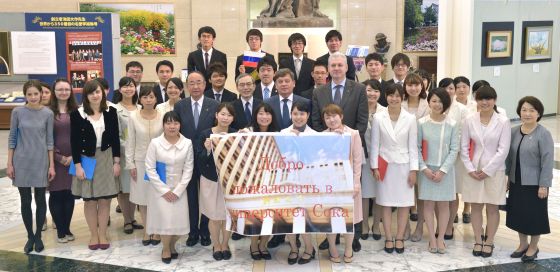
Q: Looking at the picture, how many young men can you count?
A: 11